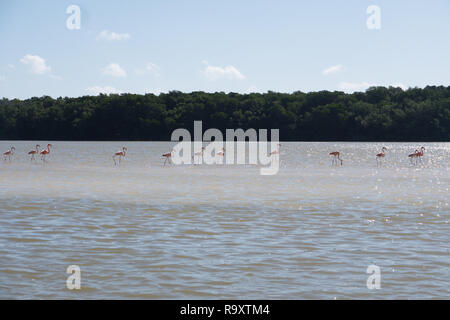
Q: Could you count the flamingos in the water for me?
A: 12